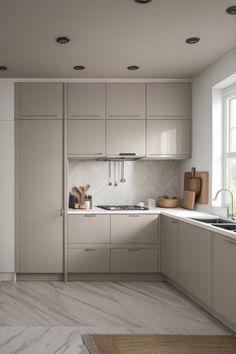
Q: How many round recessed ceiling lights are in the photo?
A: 7